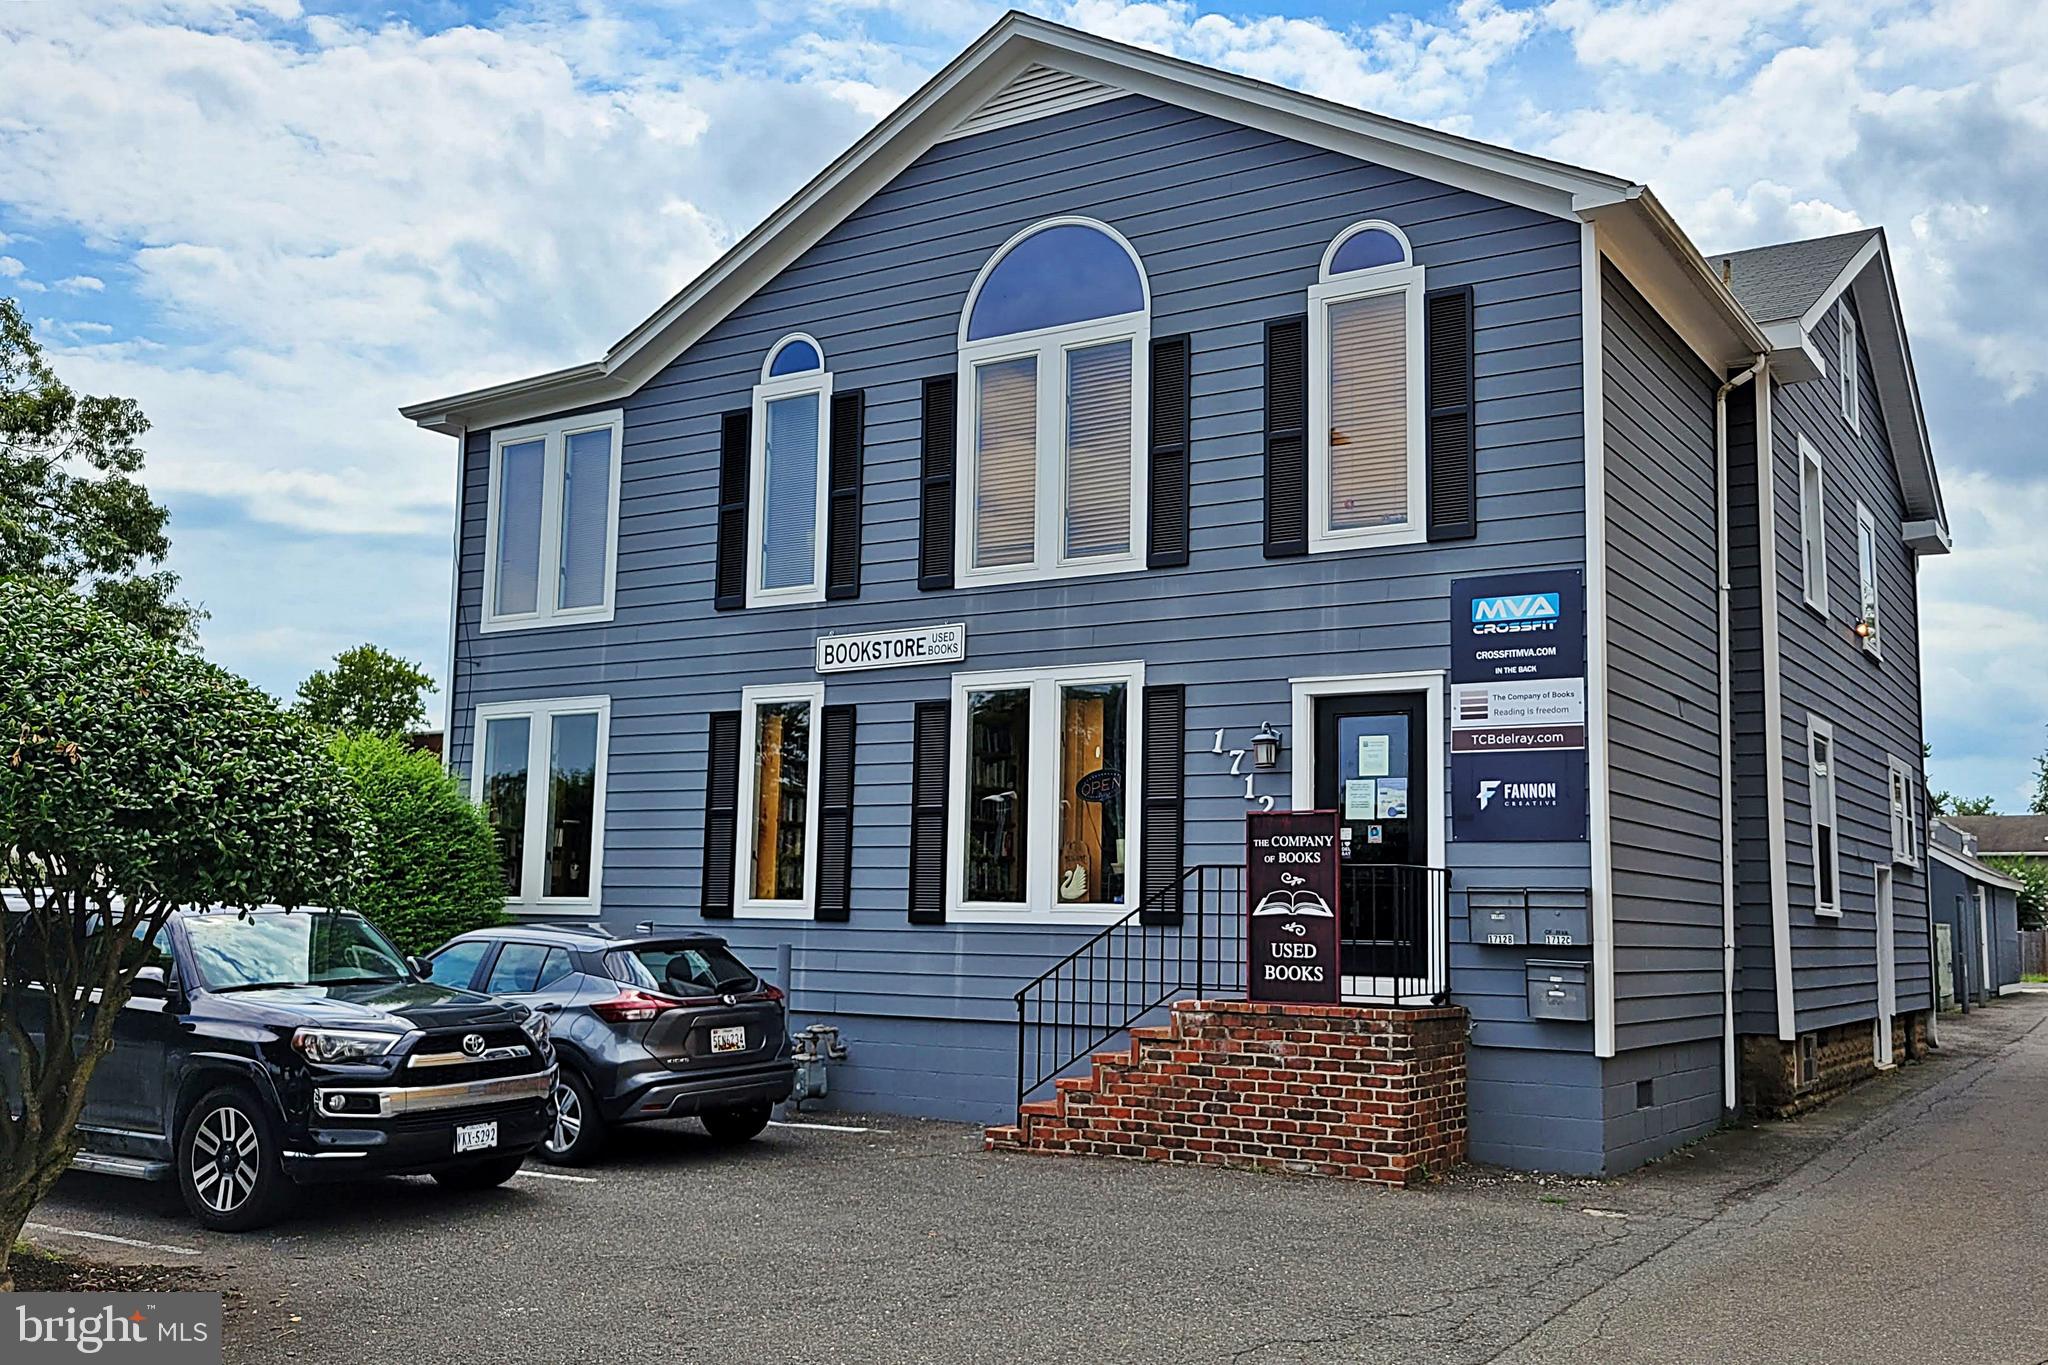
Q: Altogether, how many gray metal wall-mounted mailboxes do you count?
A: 3